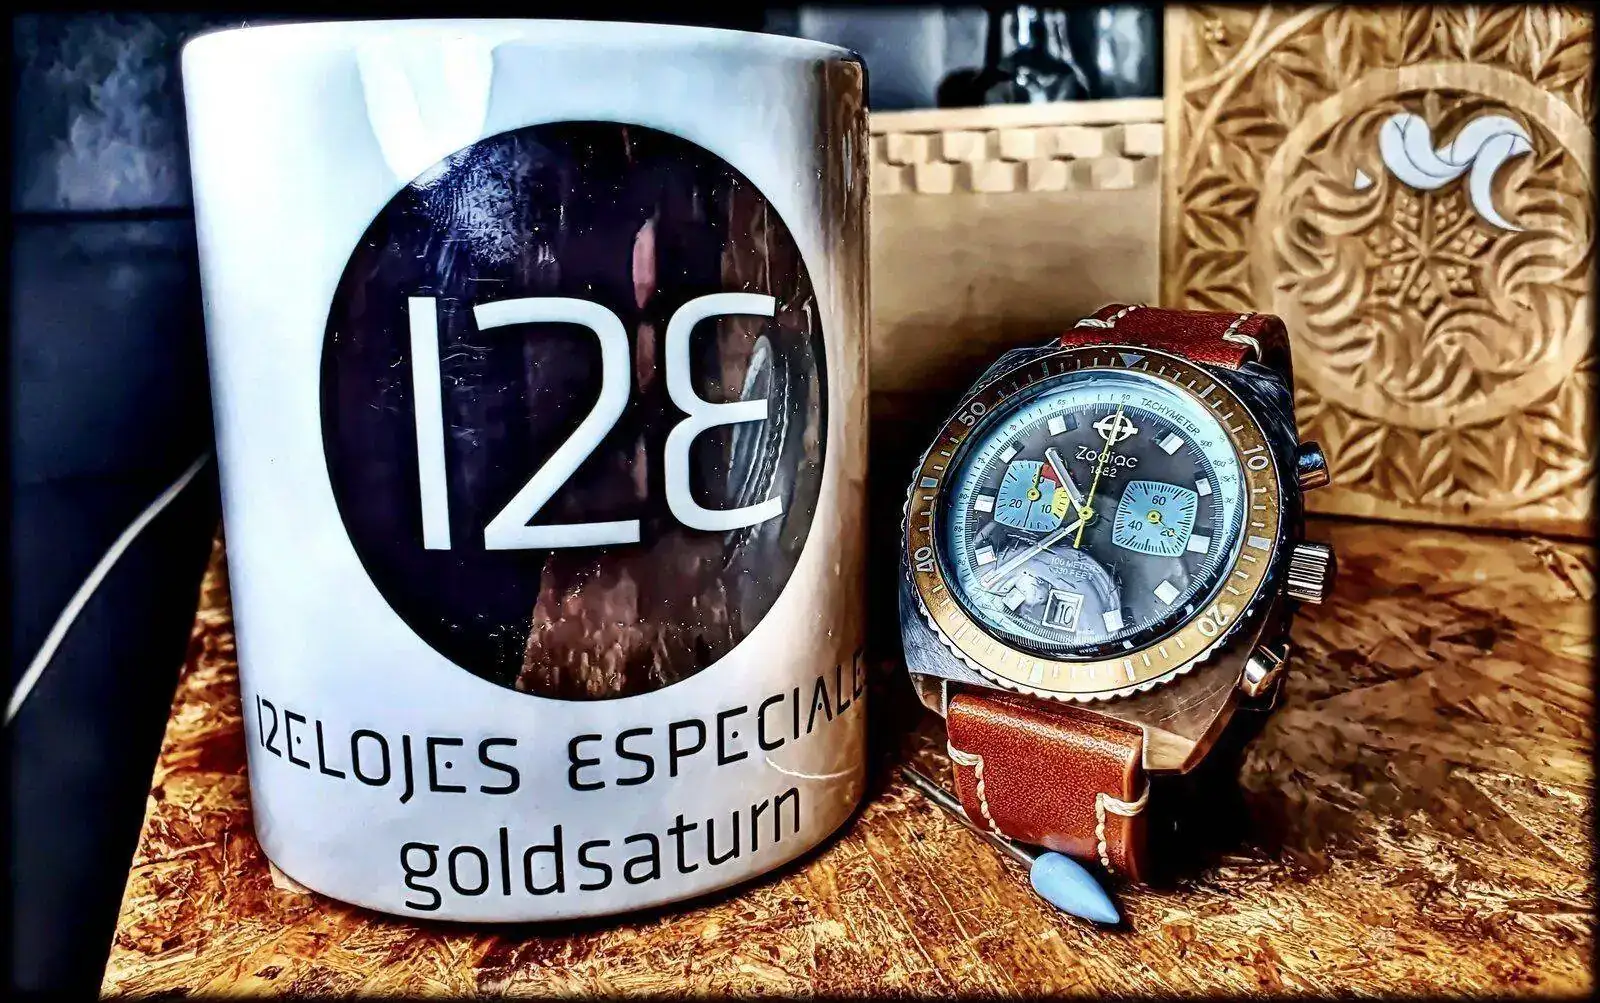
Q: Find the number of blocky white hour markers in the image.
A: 10